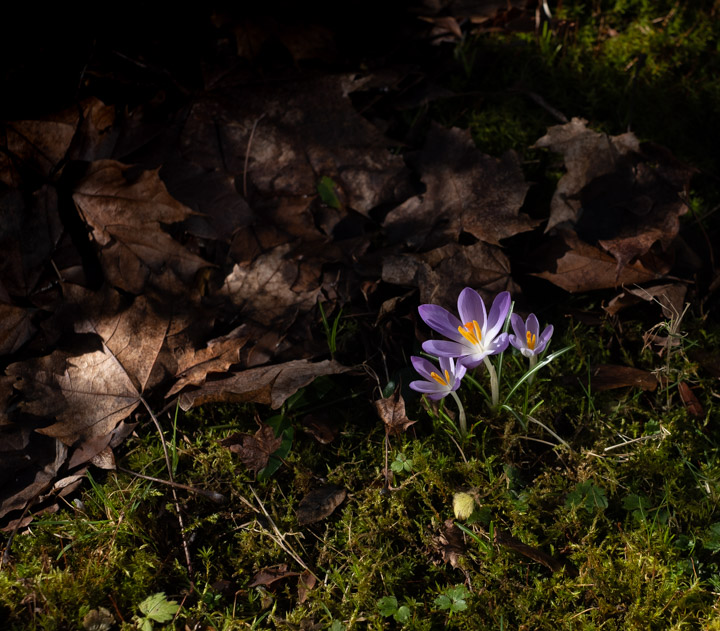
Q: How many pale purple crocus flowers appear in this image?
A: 3